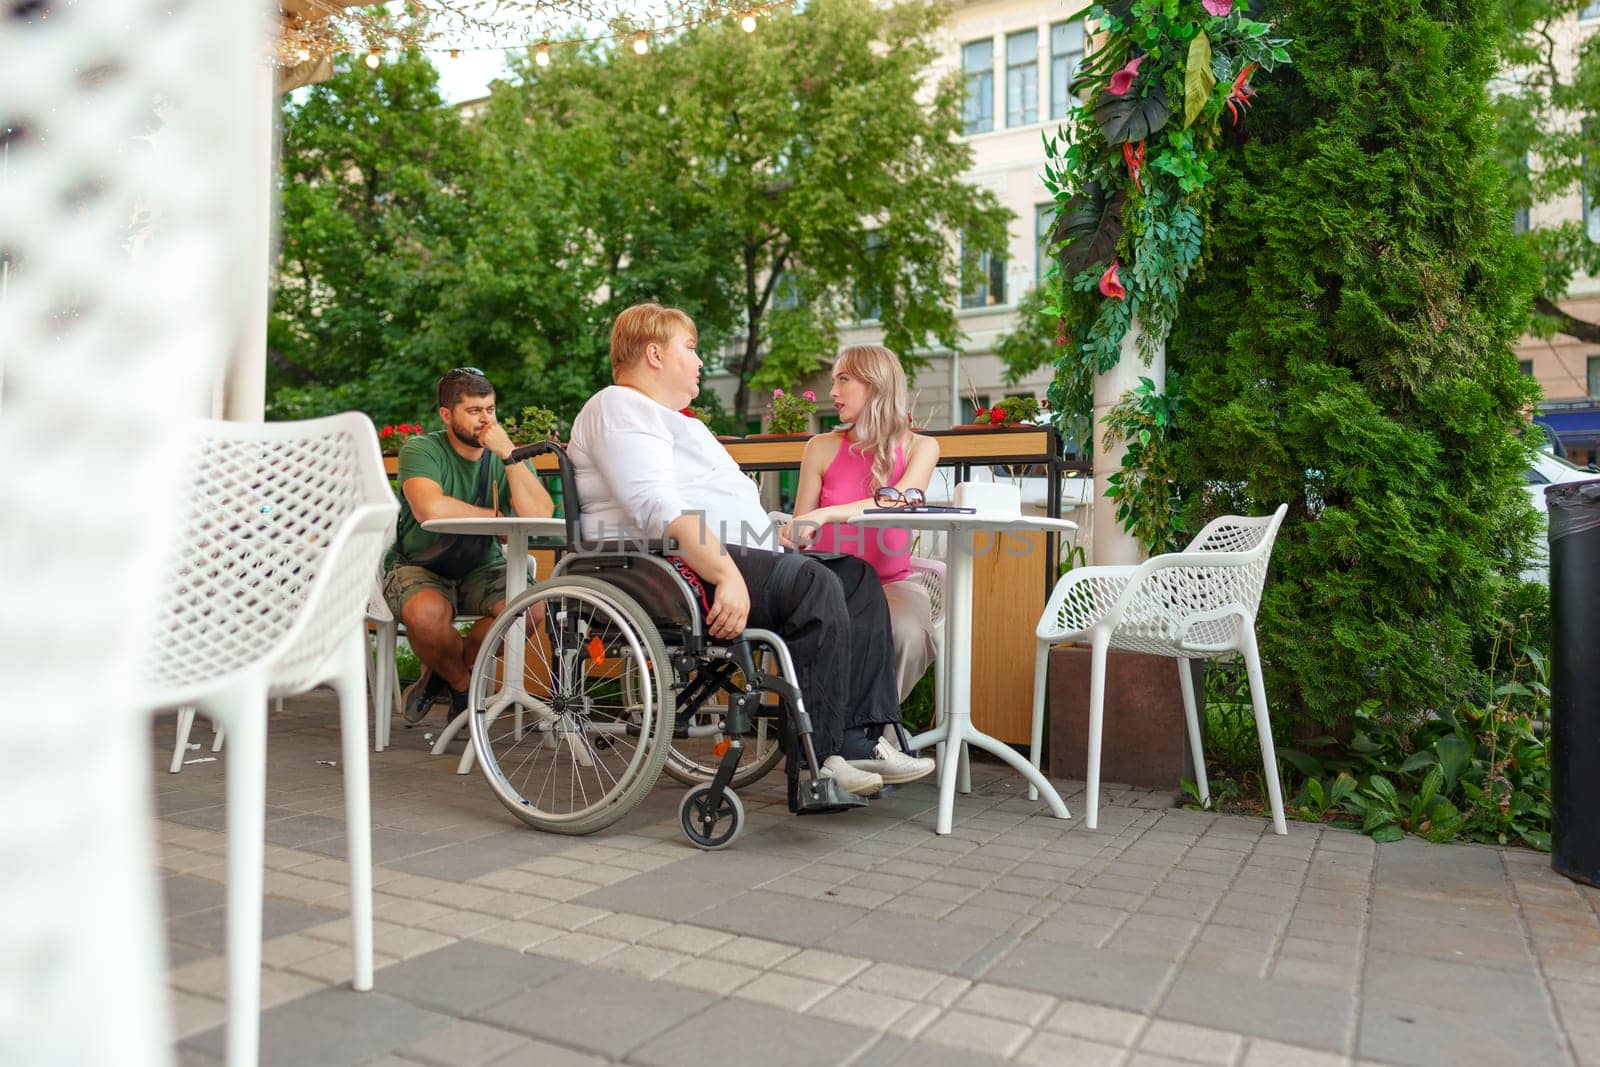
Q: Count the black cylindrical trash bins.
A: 1